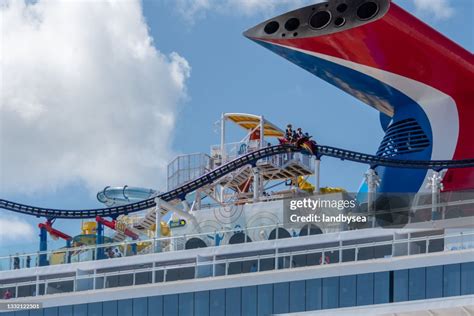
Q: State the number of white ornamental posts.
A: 2